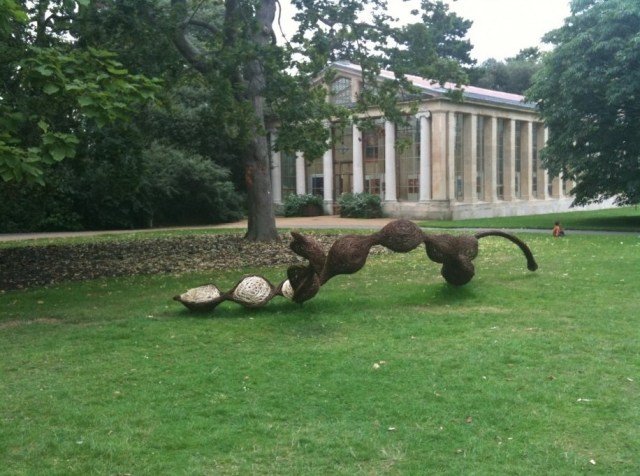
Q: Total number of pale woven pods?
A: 3